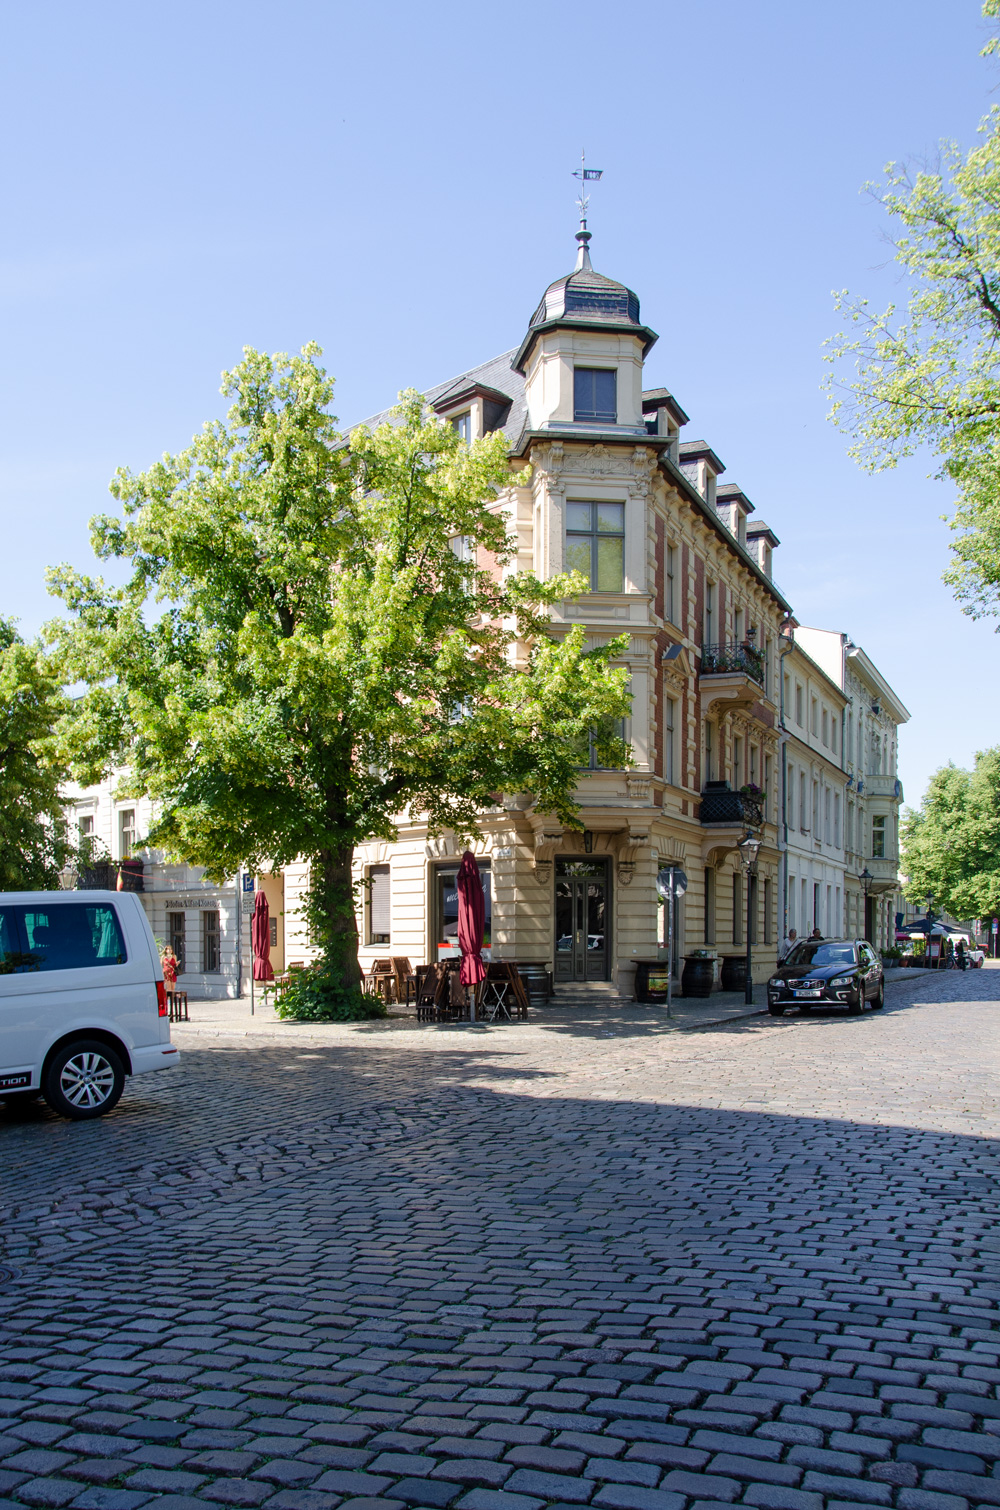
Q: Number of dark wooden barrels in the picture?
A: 4